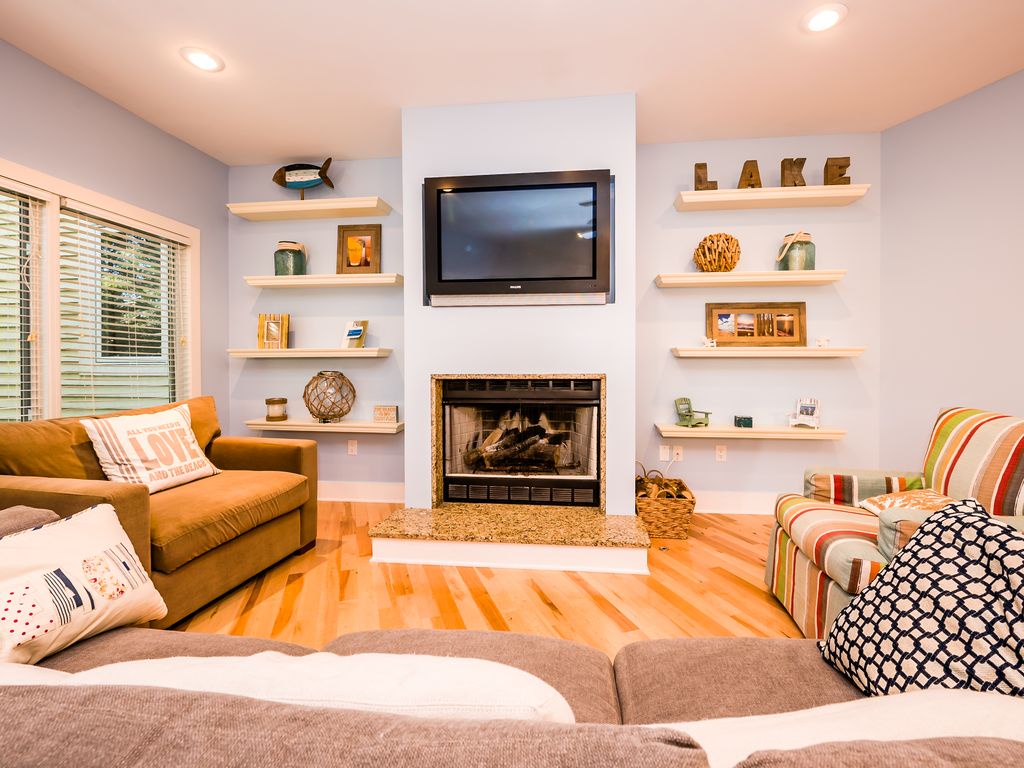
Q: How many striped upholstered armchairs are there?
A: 1